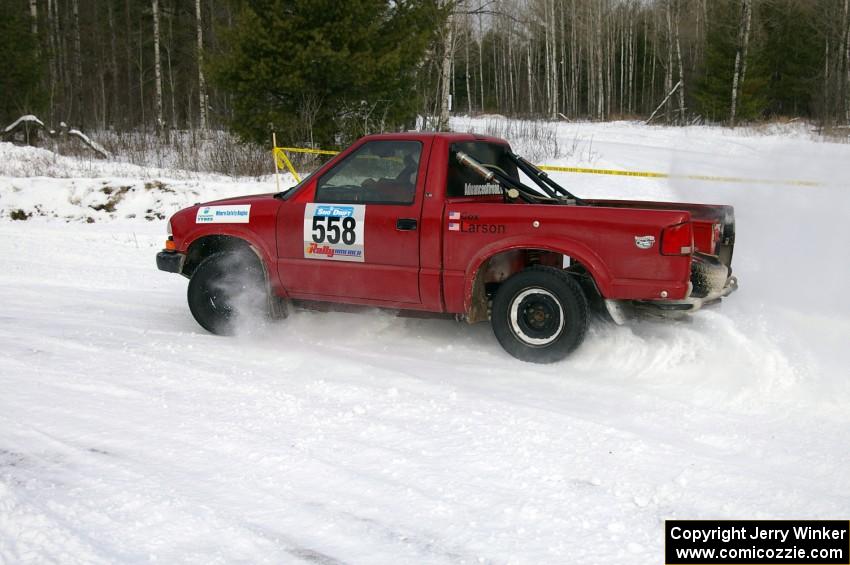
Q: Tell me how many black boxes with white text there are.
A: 1